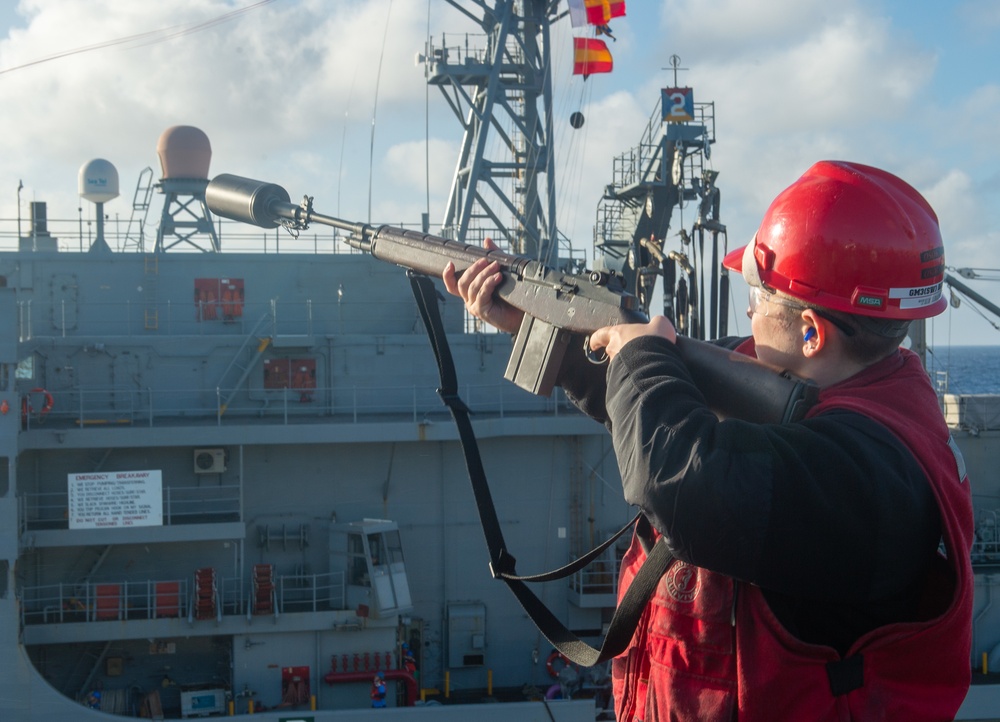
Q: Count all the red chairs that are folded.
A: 2